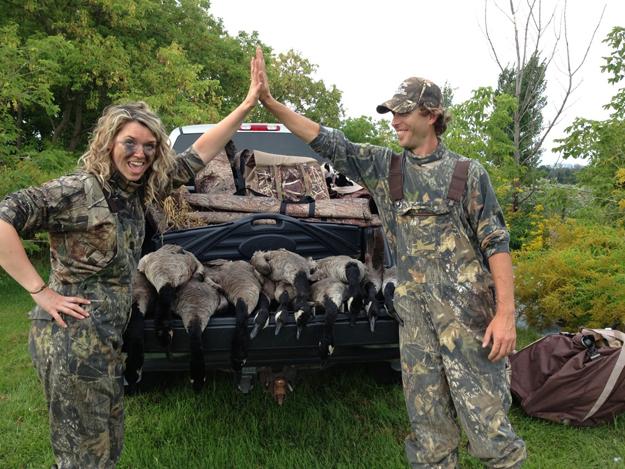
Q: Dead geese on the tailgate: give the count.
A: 11